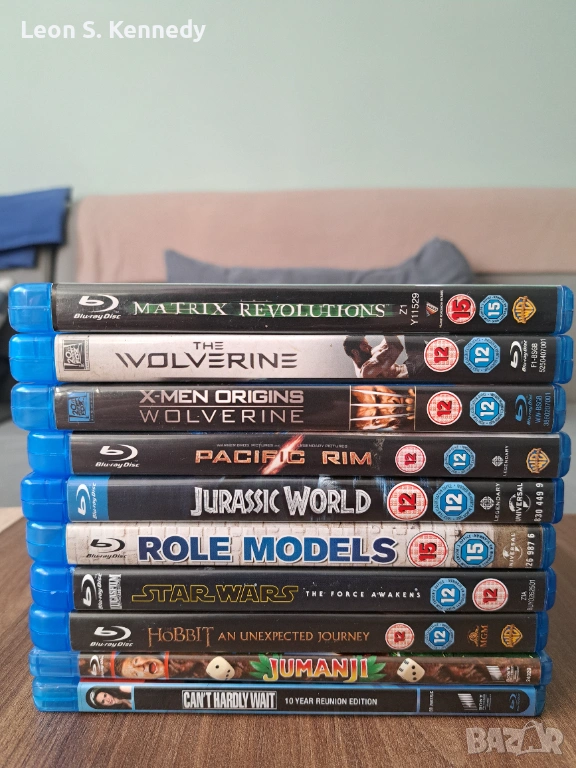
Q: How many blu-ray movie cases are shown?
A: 10